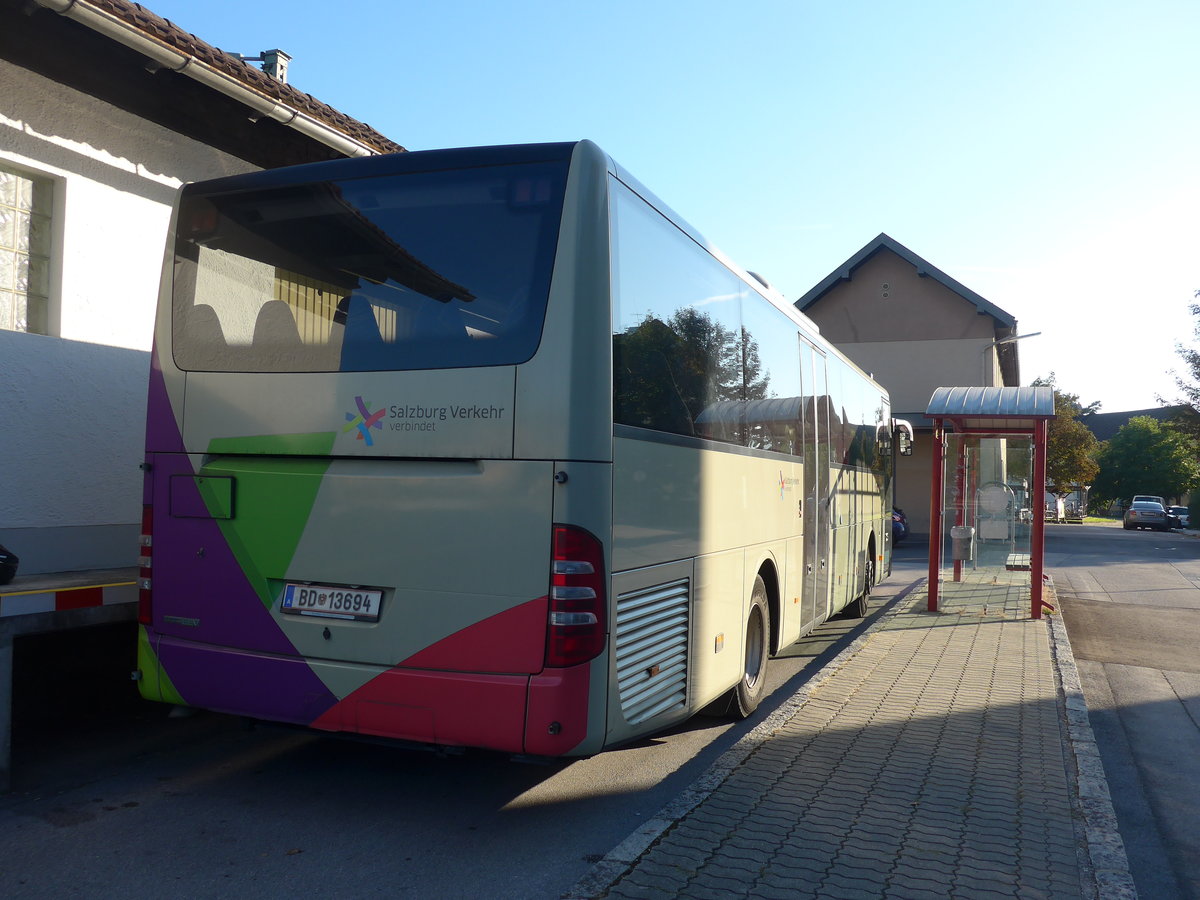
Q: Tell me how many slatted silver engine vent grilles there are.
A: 1